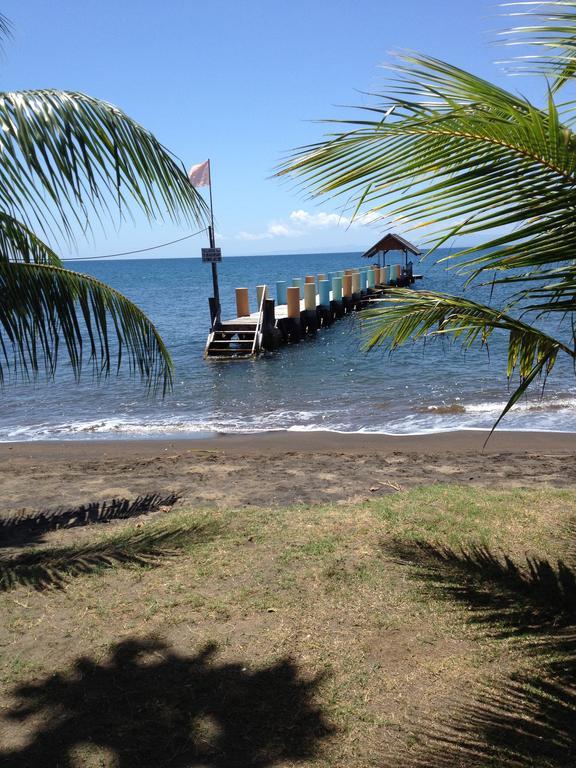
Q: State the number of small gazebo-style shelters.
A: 1